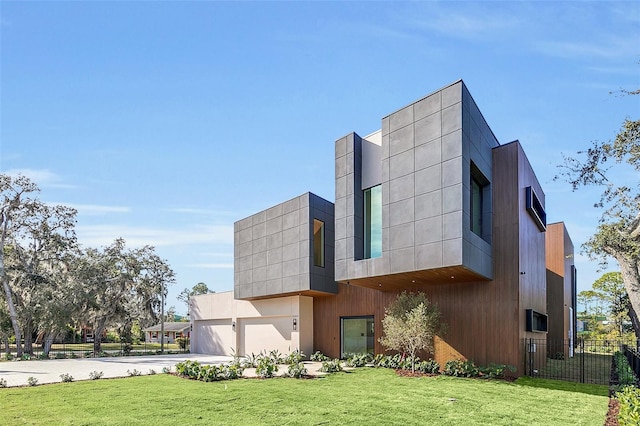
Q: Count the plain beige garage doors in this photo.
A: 2